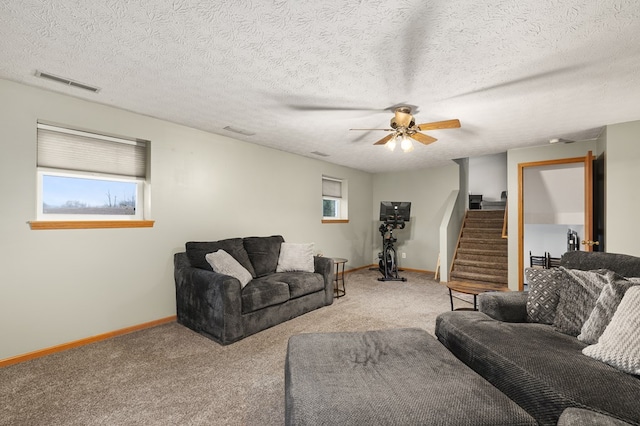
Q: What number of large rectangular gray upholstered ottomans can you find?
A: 1